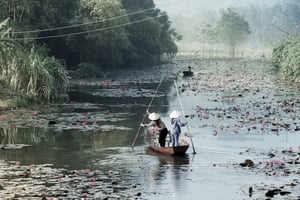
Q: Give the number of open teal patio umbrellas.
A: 0